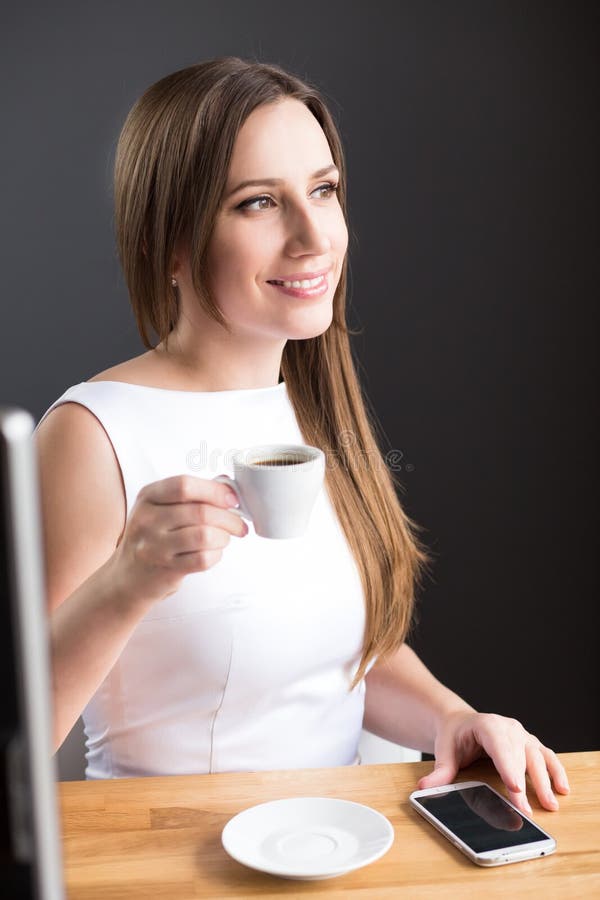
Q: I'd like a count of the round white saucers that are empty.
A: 1